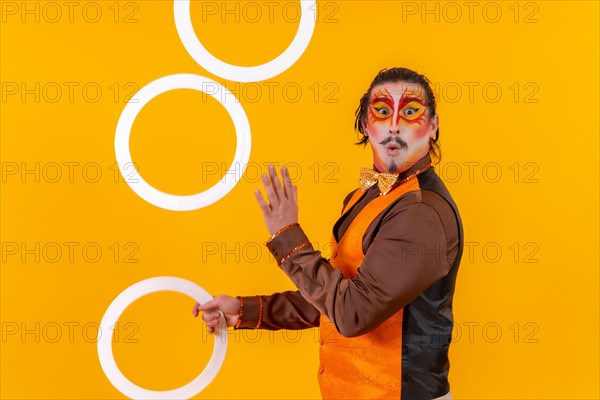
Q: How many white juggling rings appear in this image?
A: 3